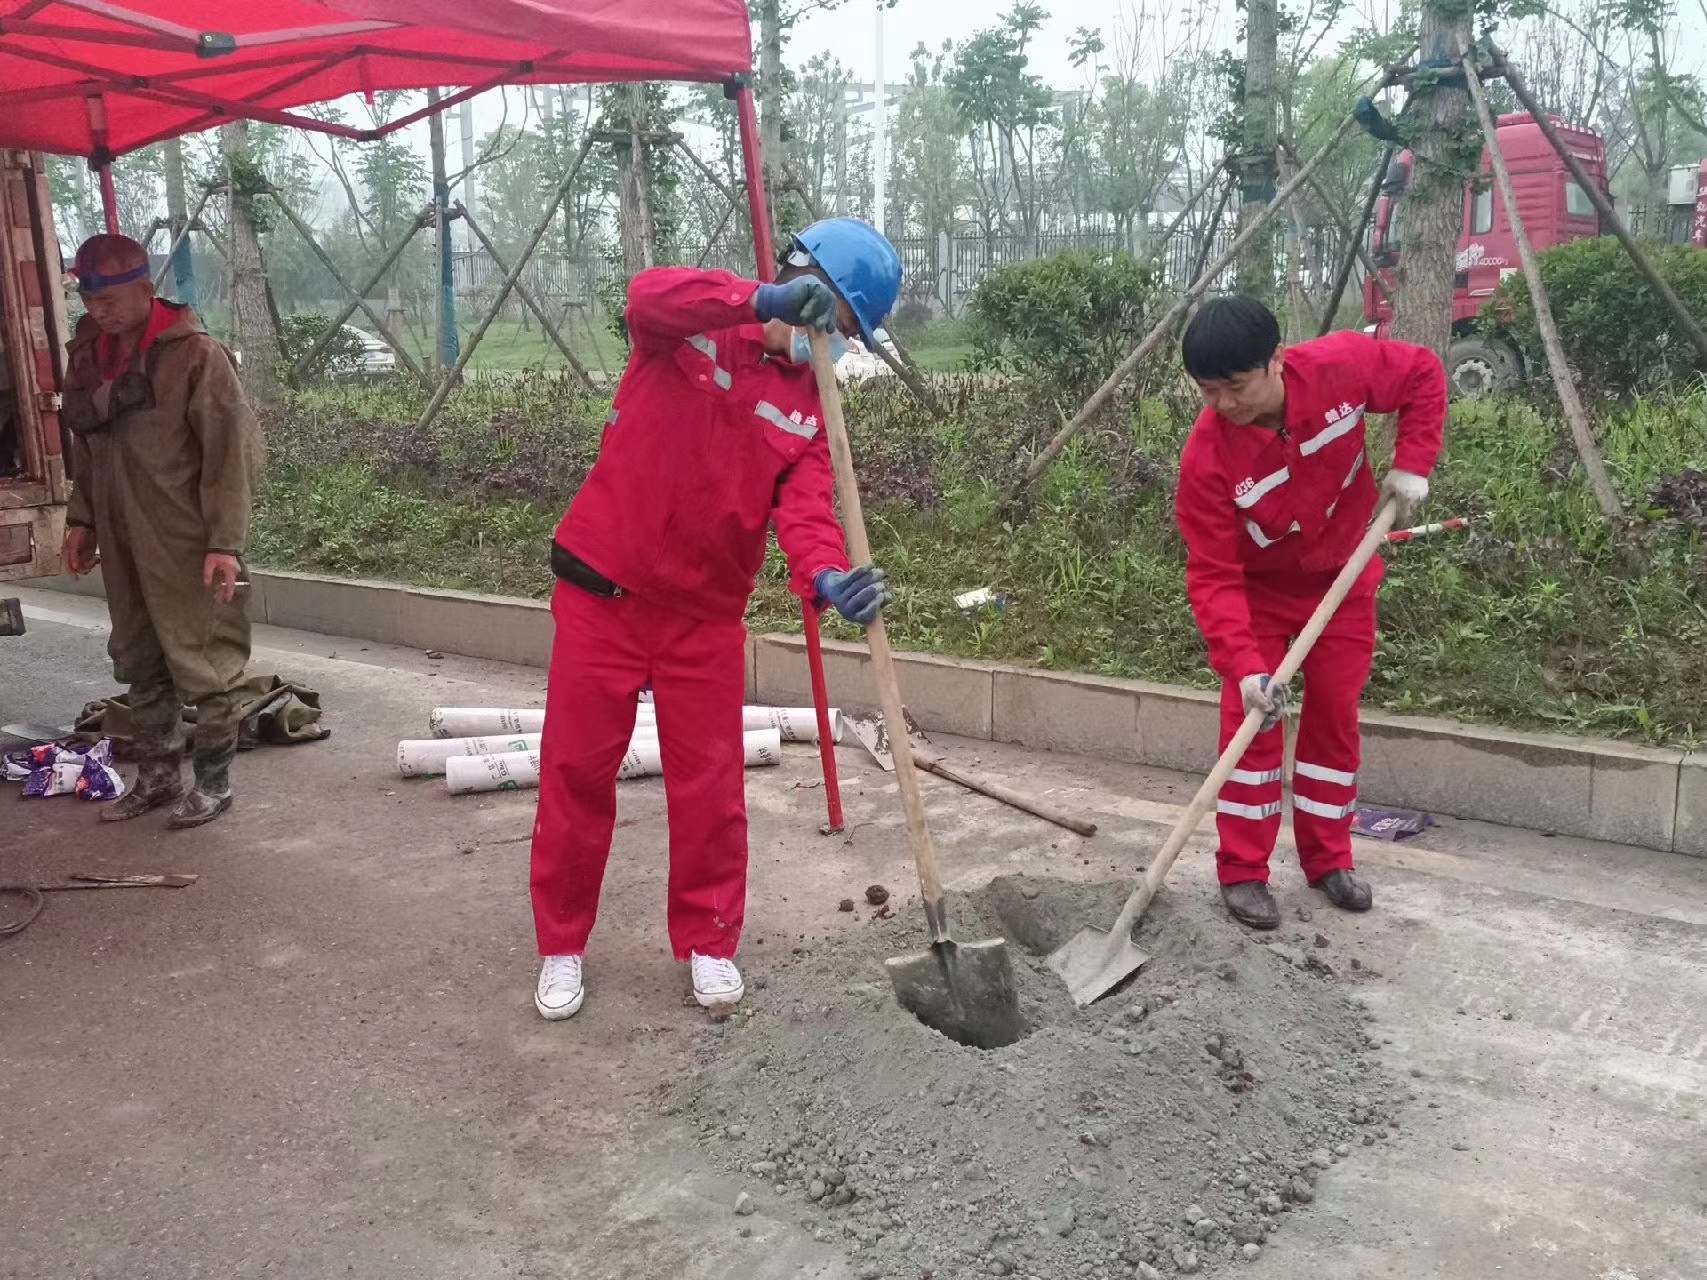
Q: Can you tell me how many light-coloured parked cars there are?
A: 2